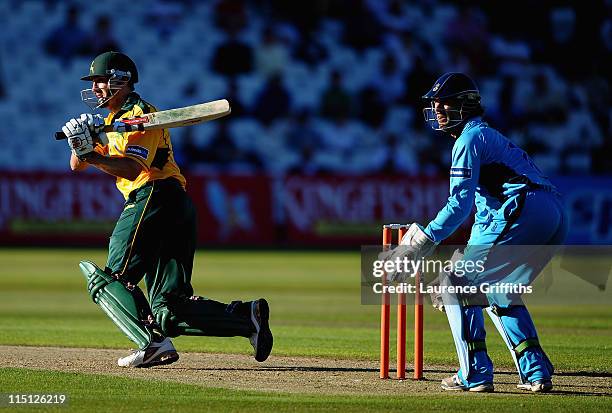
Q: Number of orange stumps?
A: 3